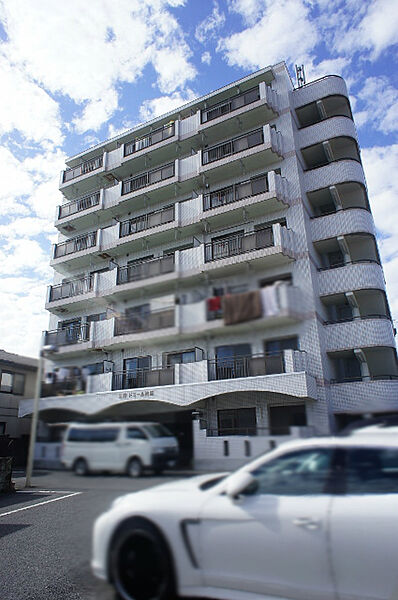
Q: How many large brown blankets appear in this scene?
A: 1